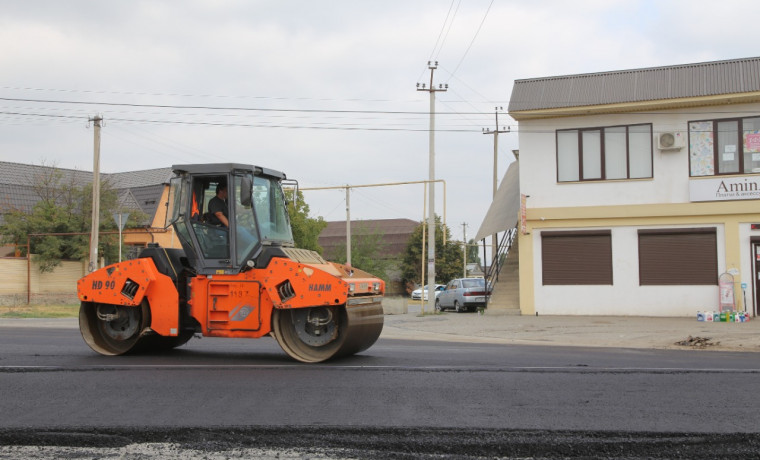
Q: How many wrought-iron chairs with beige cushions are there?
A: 0